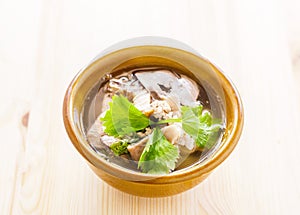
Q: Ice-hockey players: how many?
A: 0